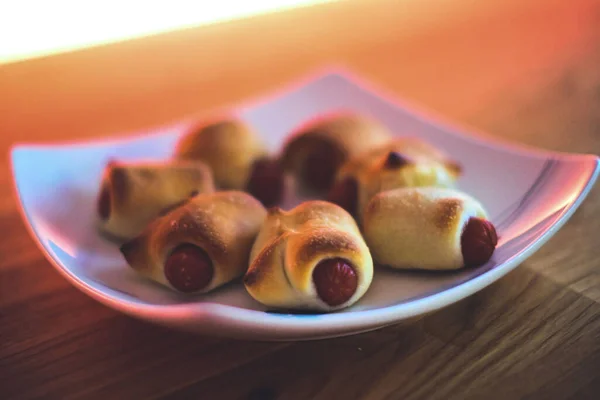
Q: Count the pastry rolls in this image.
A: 7